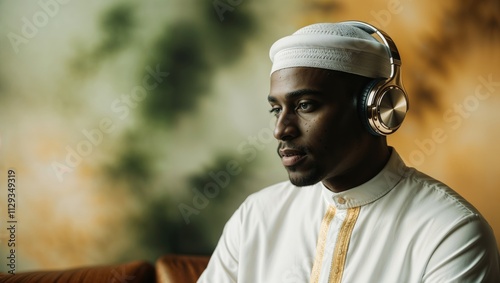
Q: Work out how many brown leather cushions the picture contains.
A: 2